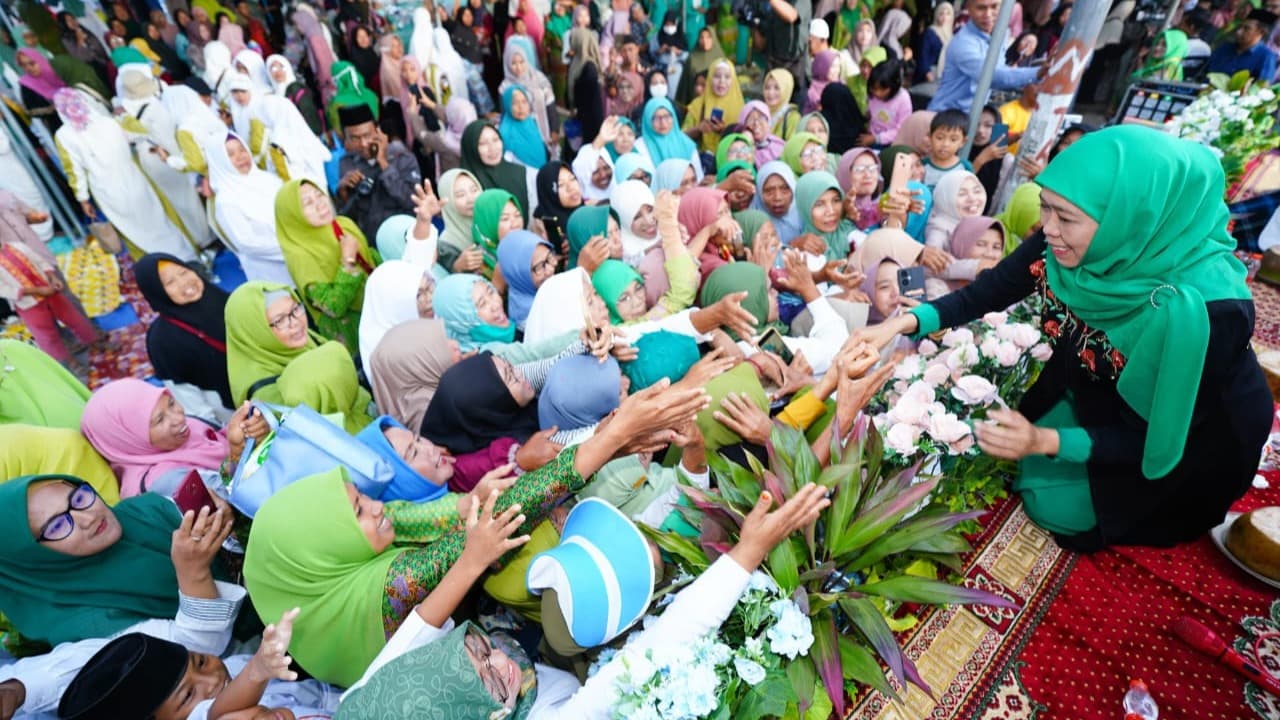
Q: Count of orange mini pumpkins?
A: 0